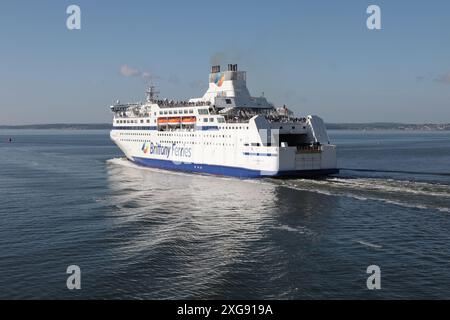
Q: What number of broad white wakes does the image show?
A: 1